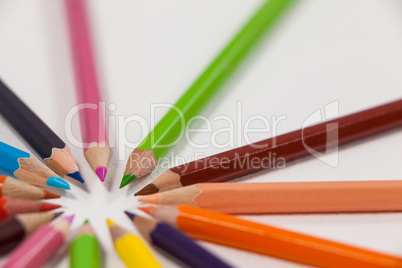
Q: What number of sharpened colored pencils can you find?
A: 14